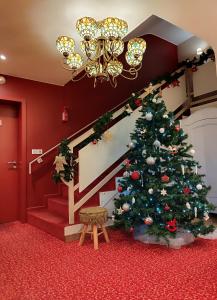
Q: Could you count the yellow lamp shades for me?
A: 12